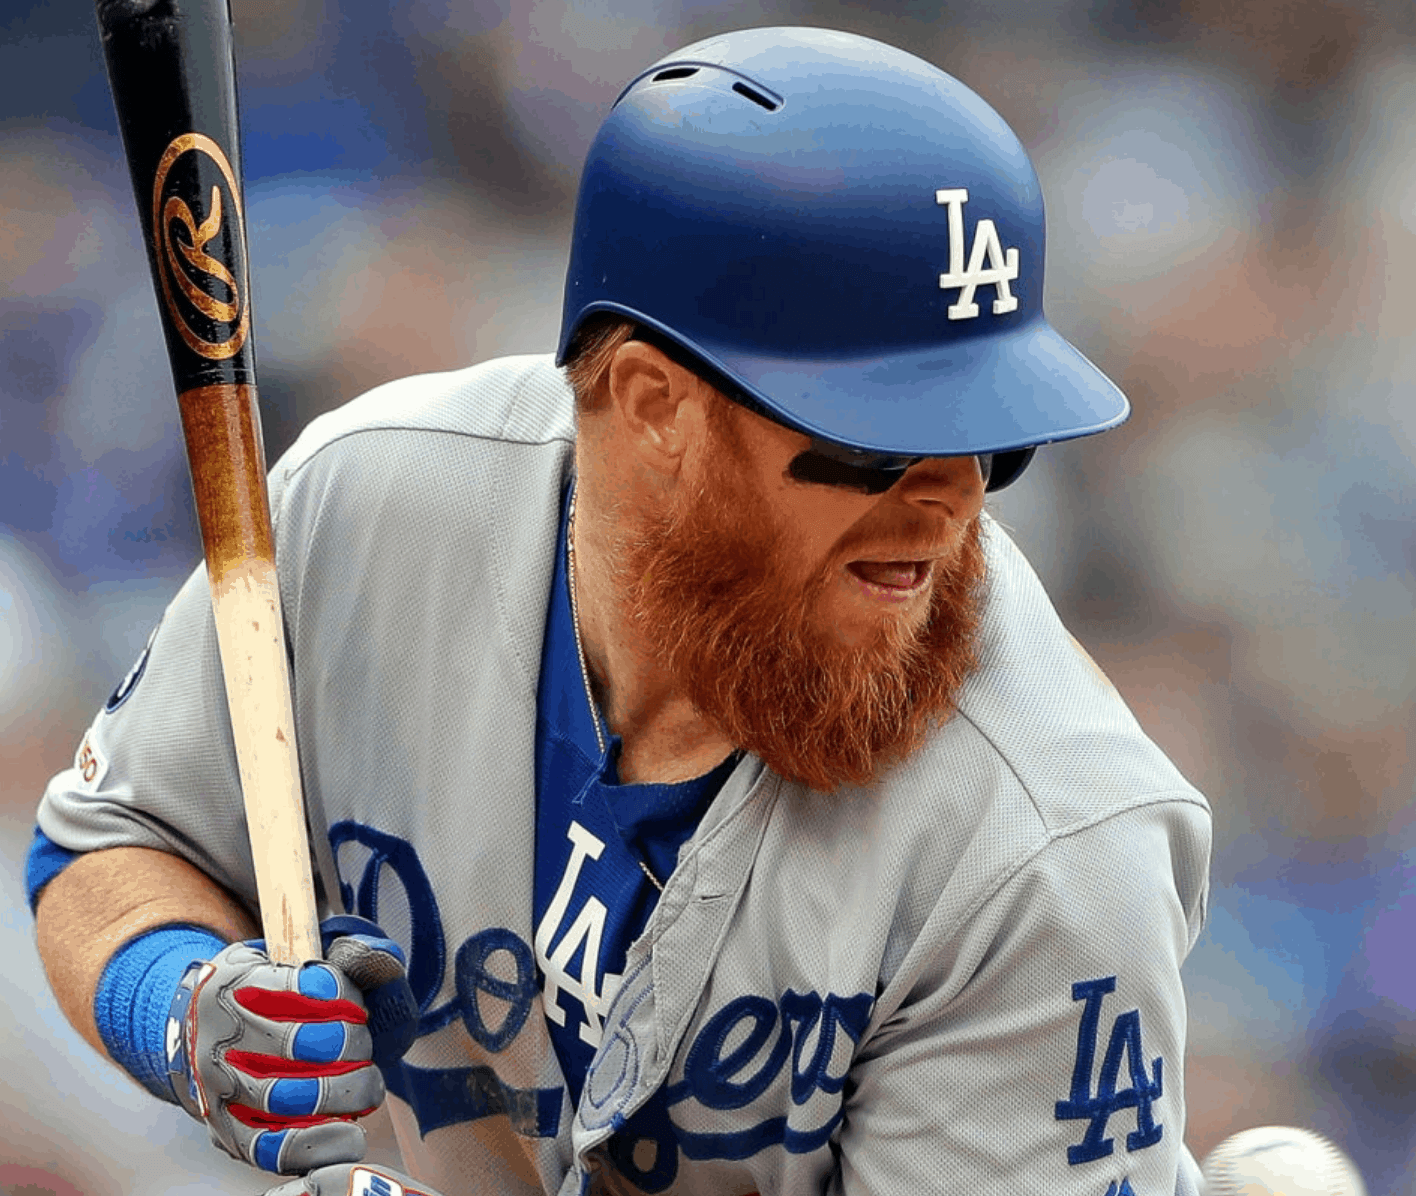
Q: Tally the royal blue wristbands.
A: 1